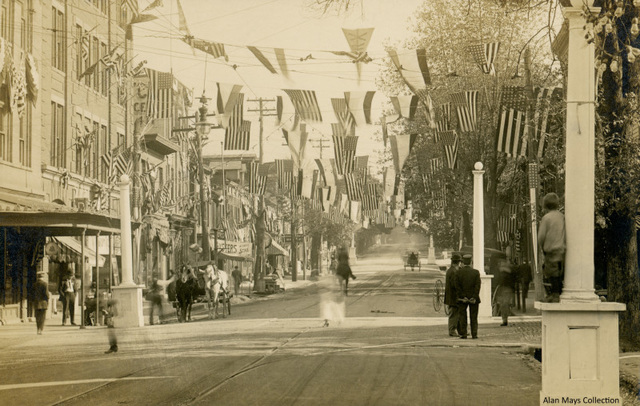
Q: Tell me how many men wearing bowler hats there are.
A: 1